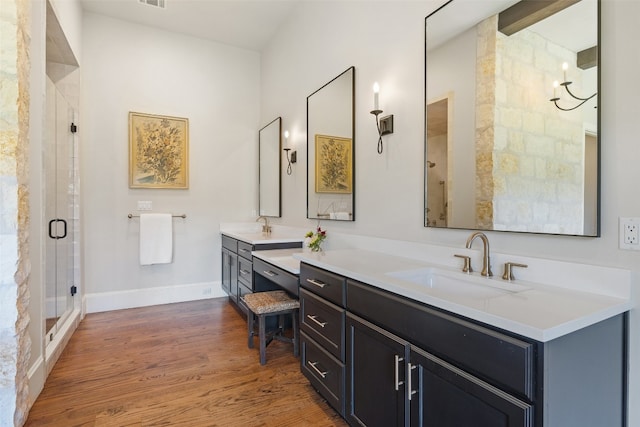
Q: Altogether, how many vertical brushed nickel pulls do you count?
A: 2